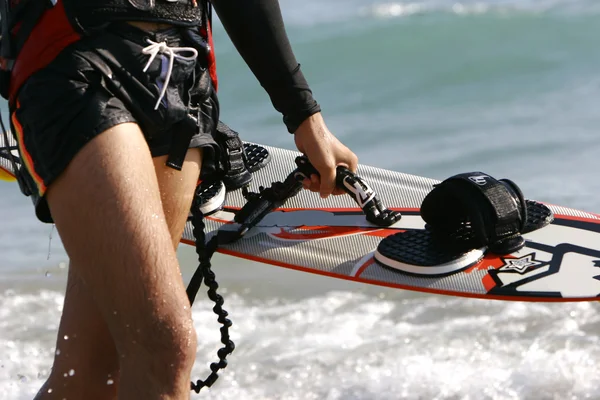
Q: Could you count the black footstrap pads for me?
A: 2